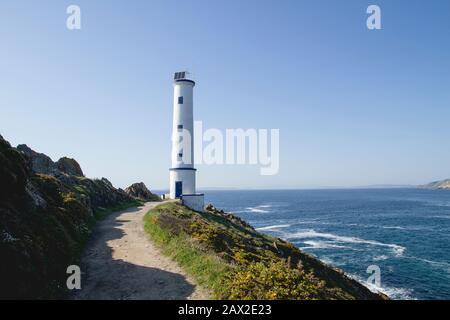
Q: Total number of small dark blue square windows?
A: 3